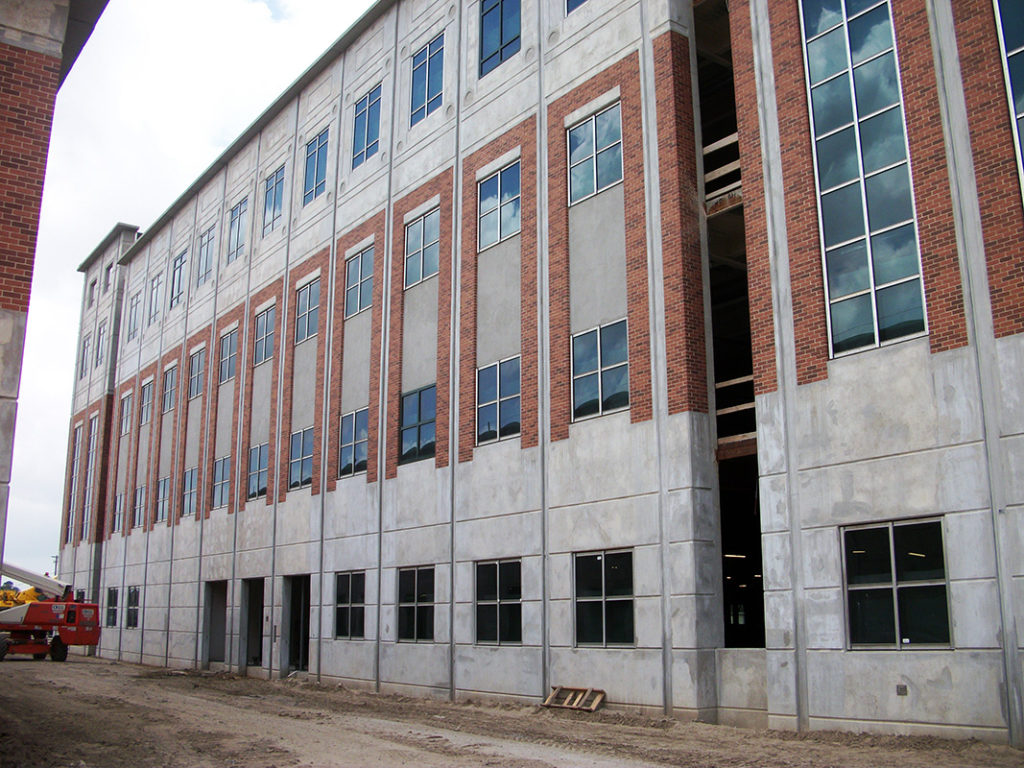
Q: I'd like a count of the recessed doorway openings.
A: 3